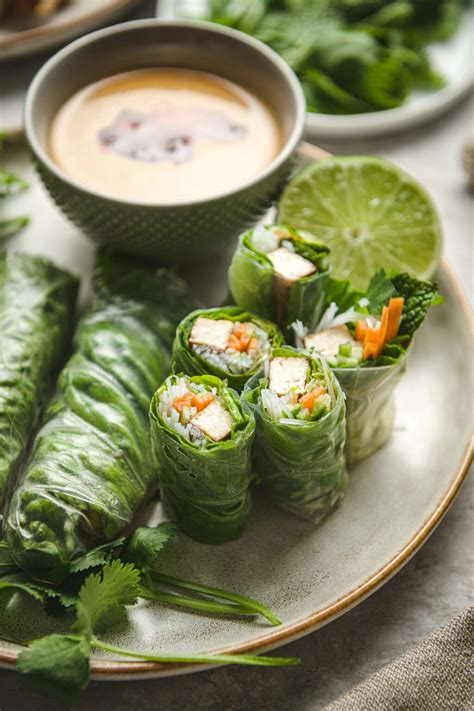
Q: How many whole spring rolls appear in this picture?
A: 2